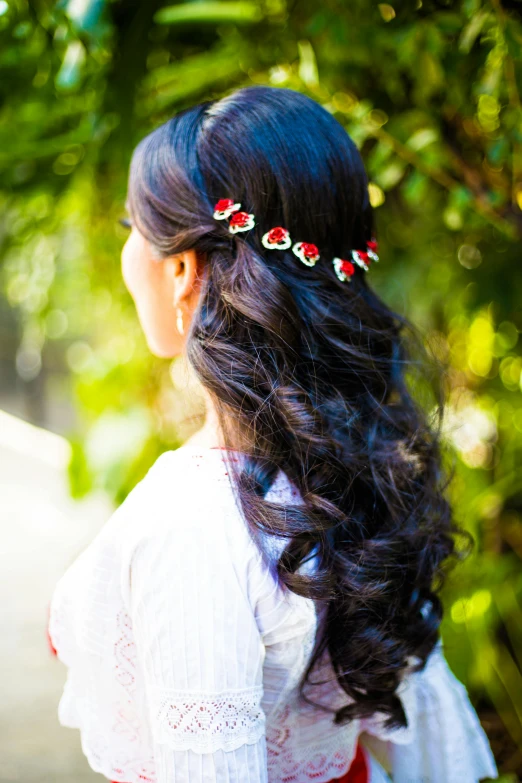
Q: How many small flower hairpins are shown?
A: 7